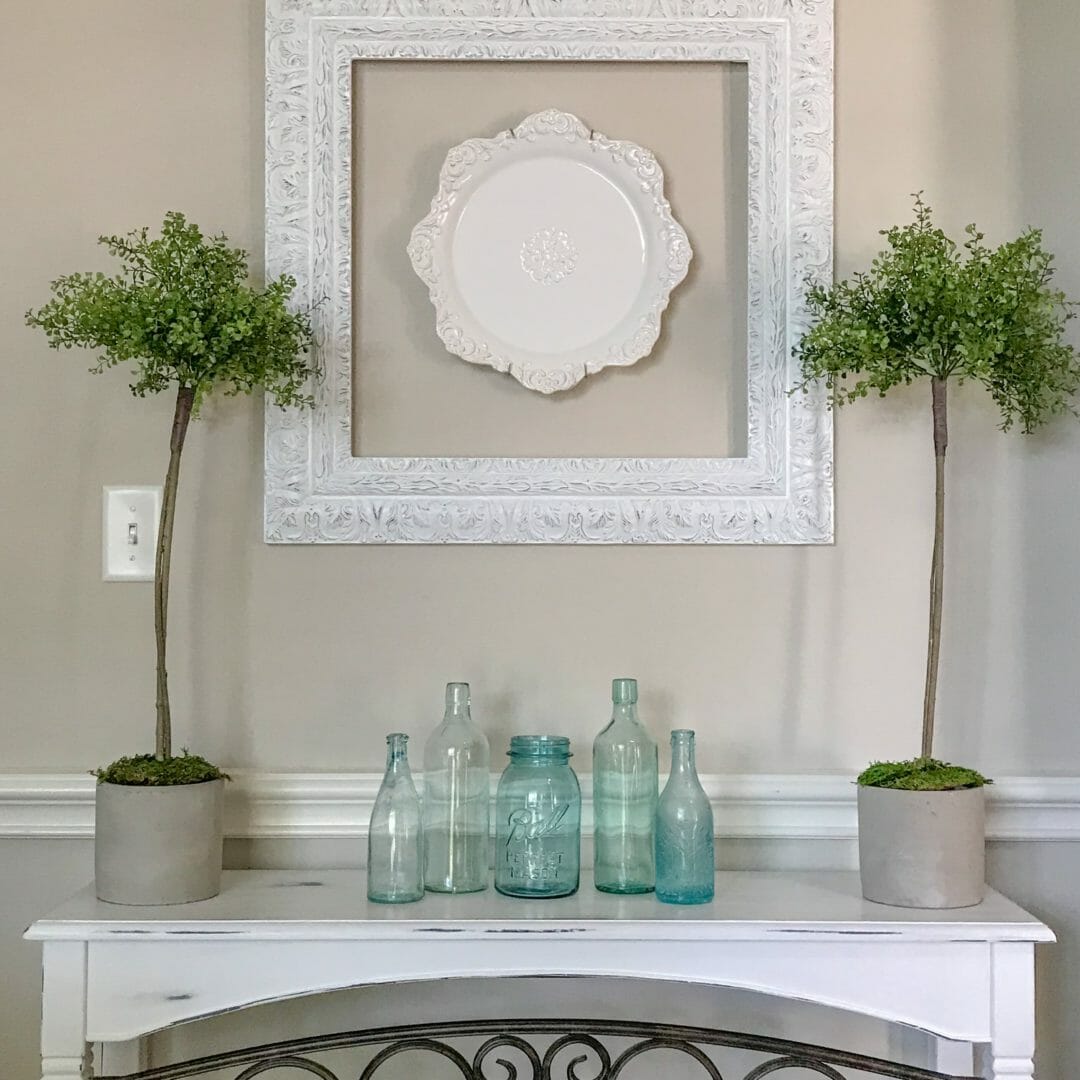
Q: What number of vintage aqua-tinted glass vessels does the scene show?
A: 5